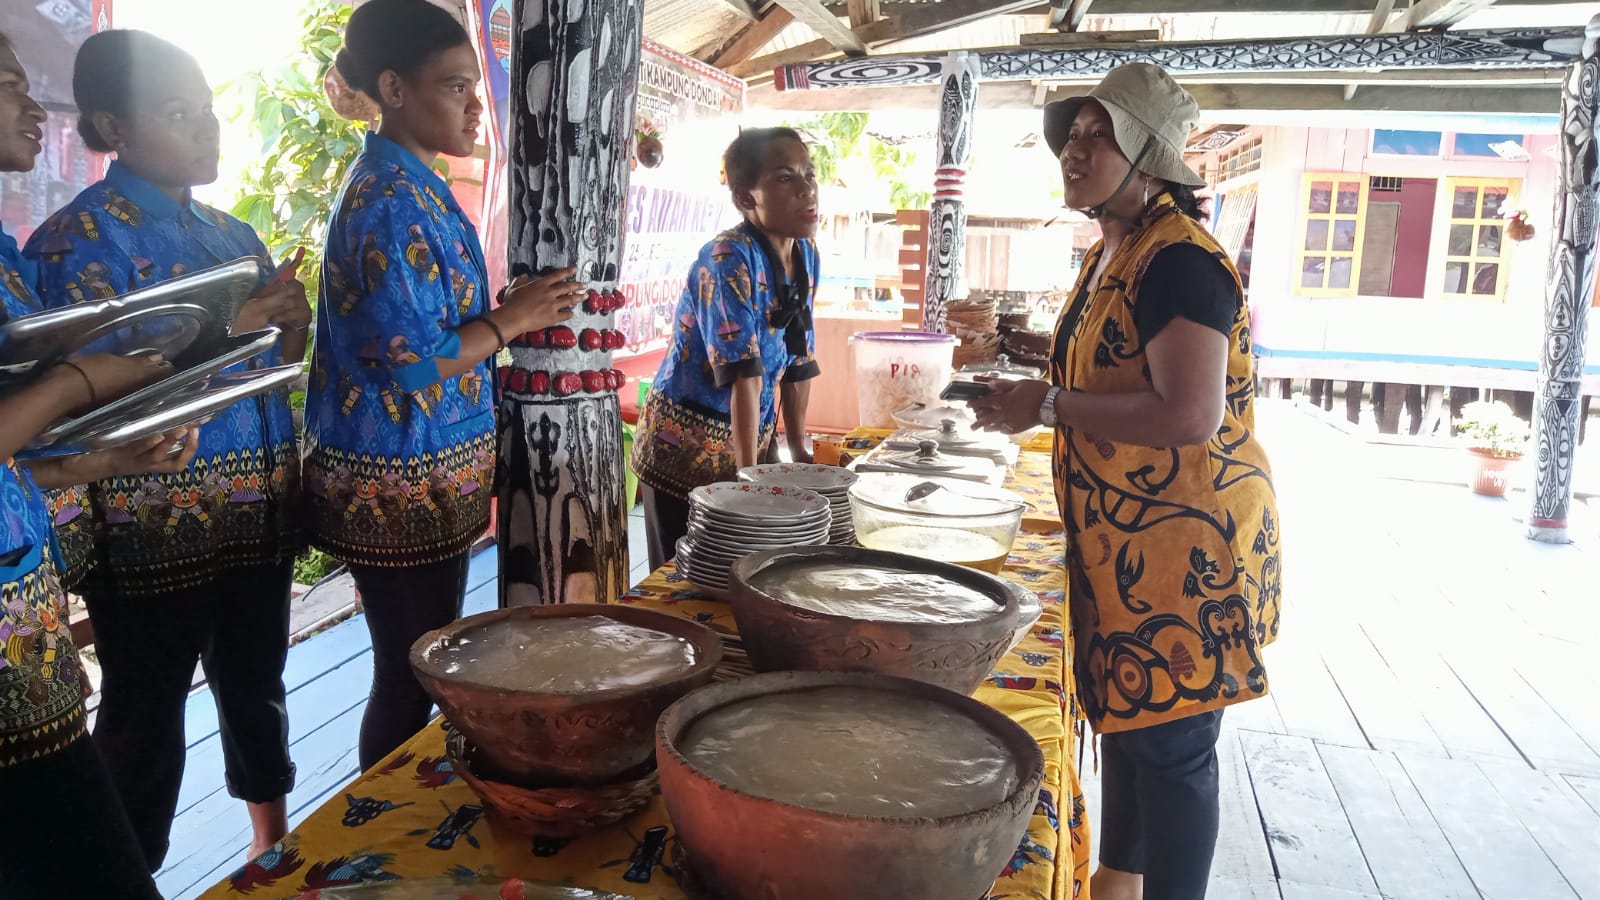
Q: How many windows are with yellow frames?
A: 2